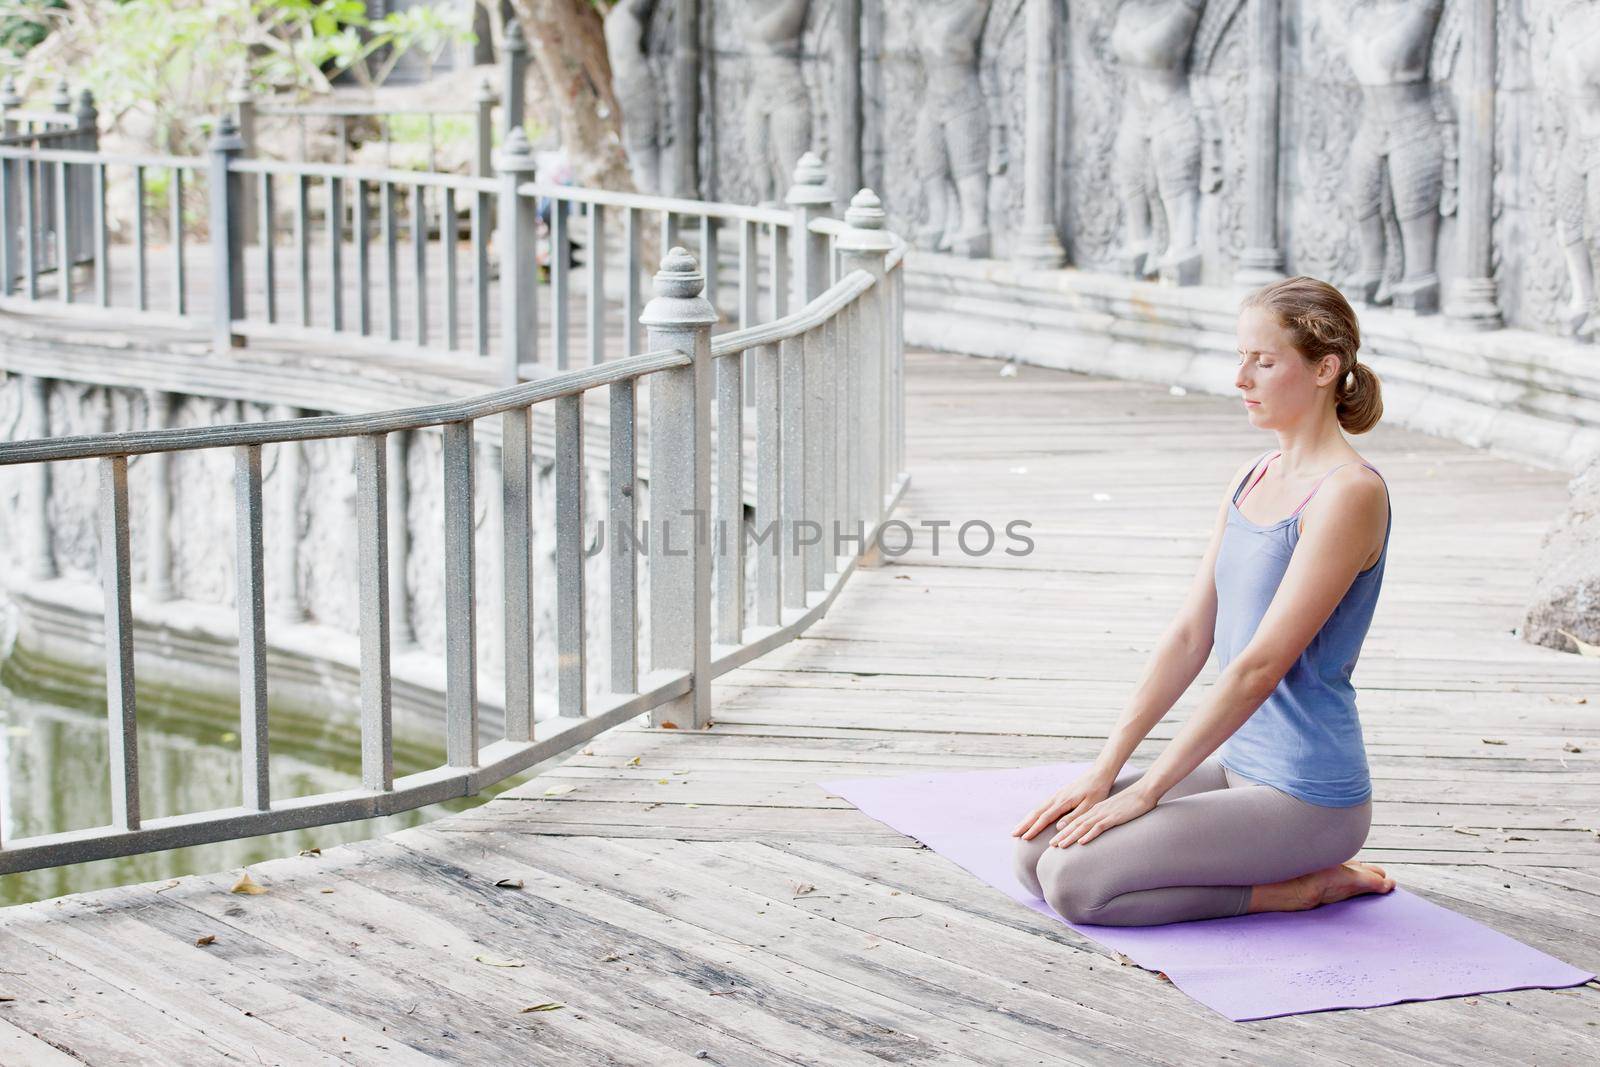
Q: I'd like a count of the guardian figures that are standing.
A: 6